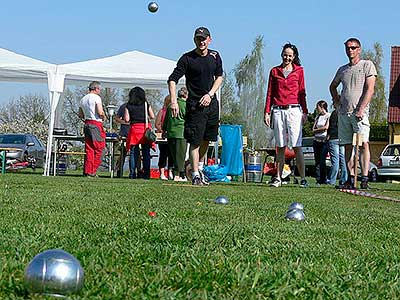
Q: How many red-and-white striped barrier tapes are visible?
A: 1